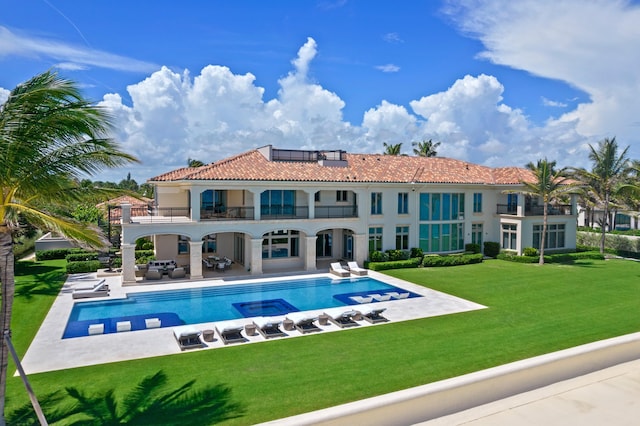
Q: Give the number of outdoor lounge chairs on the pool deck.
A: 10